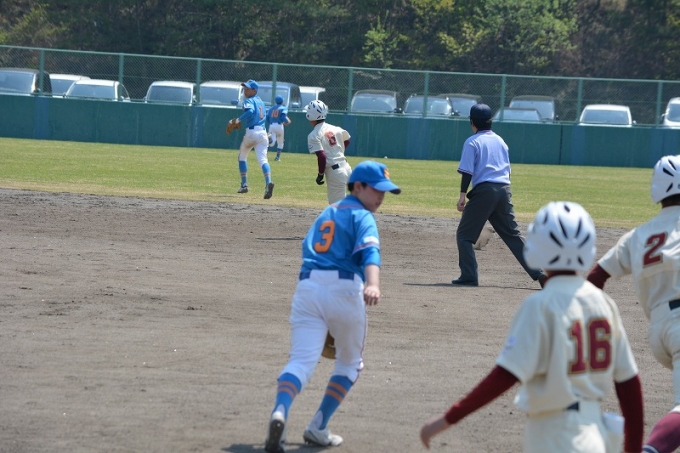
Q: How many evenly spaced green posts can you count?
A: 9